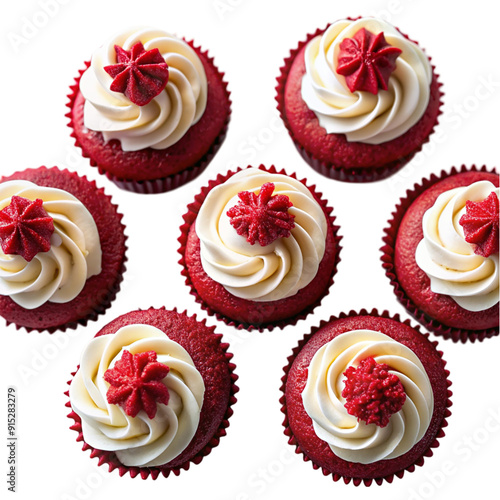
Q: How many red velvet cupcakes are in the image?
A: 7